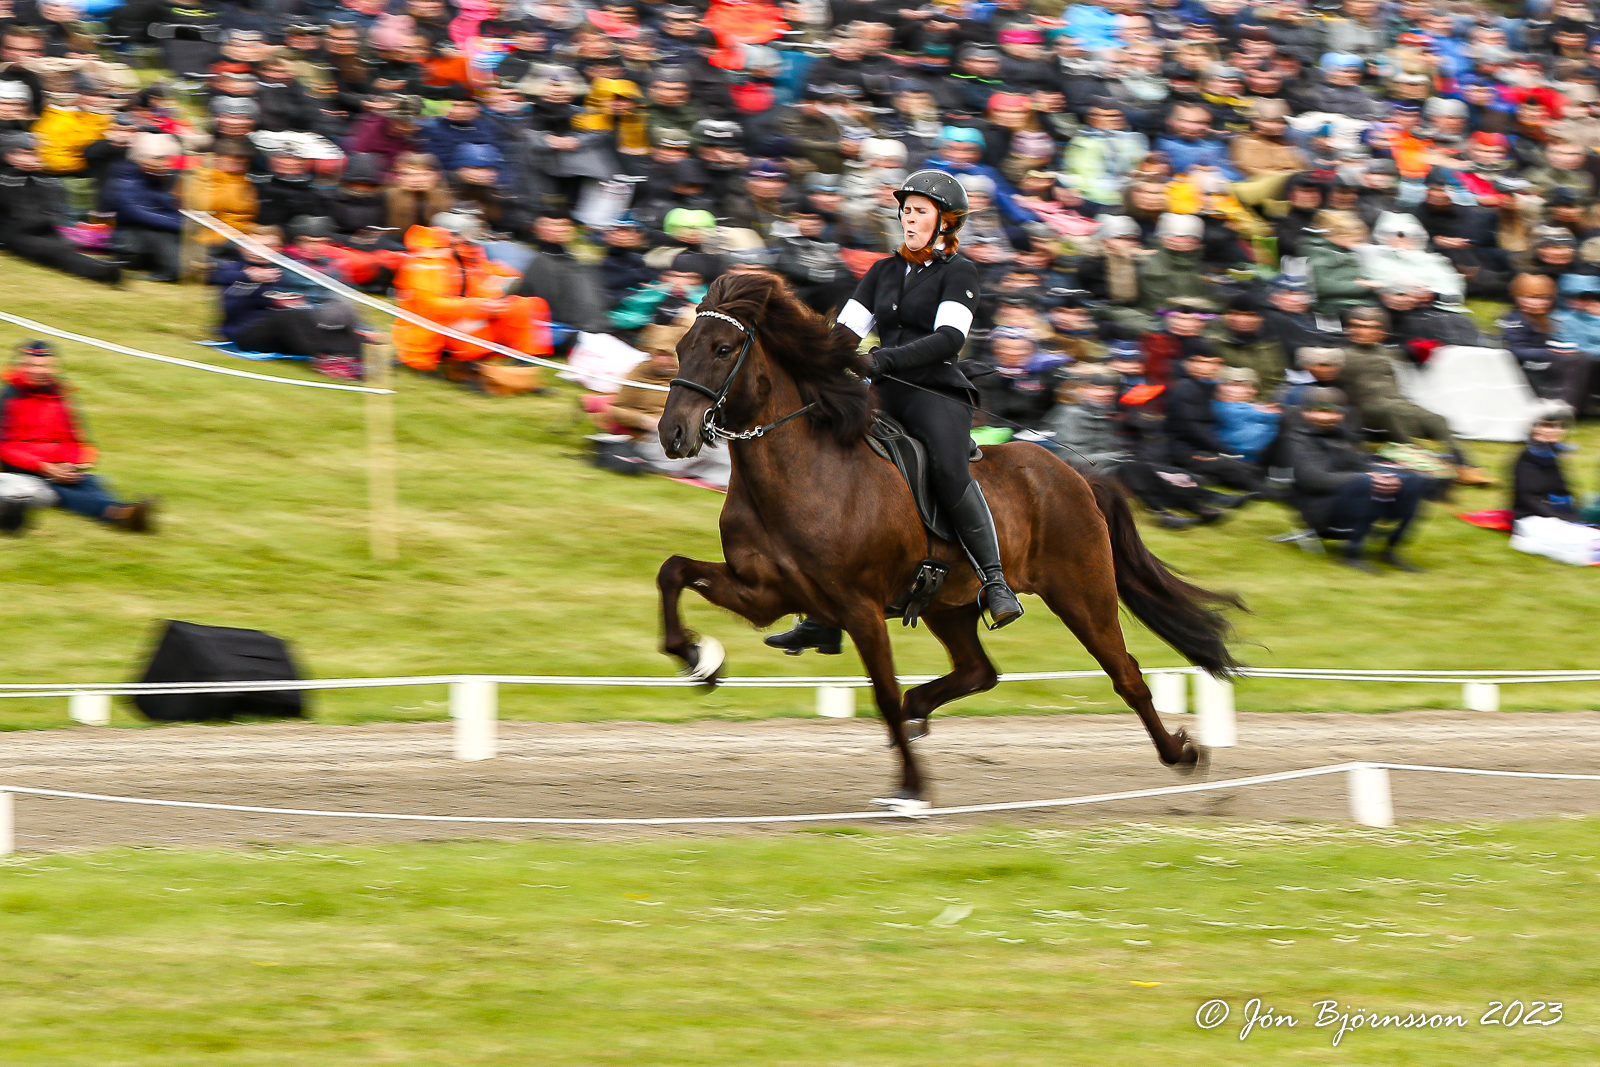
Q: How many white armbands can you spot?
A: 2